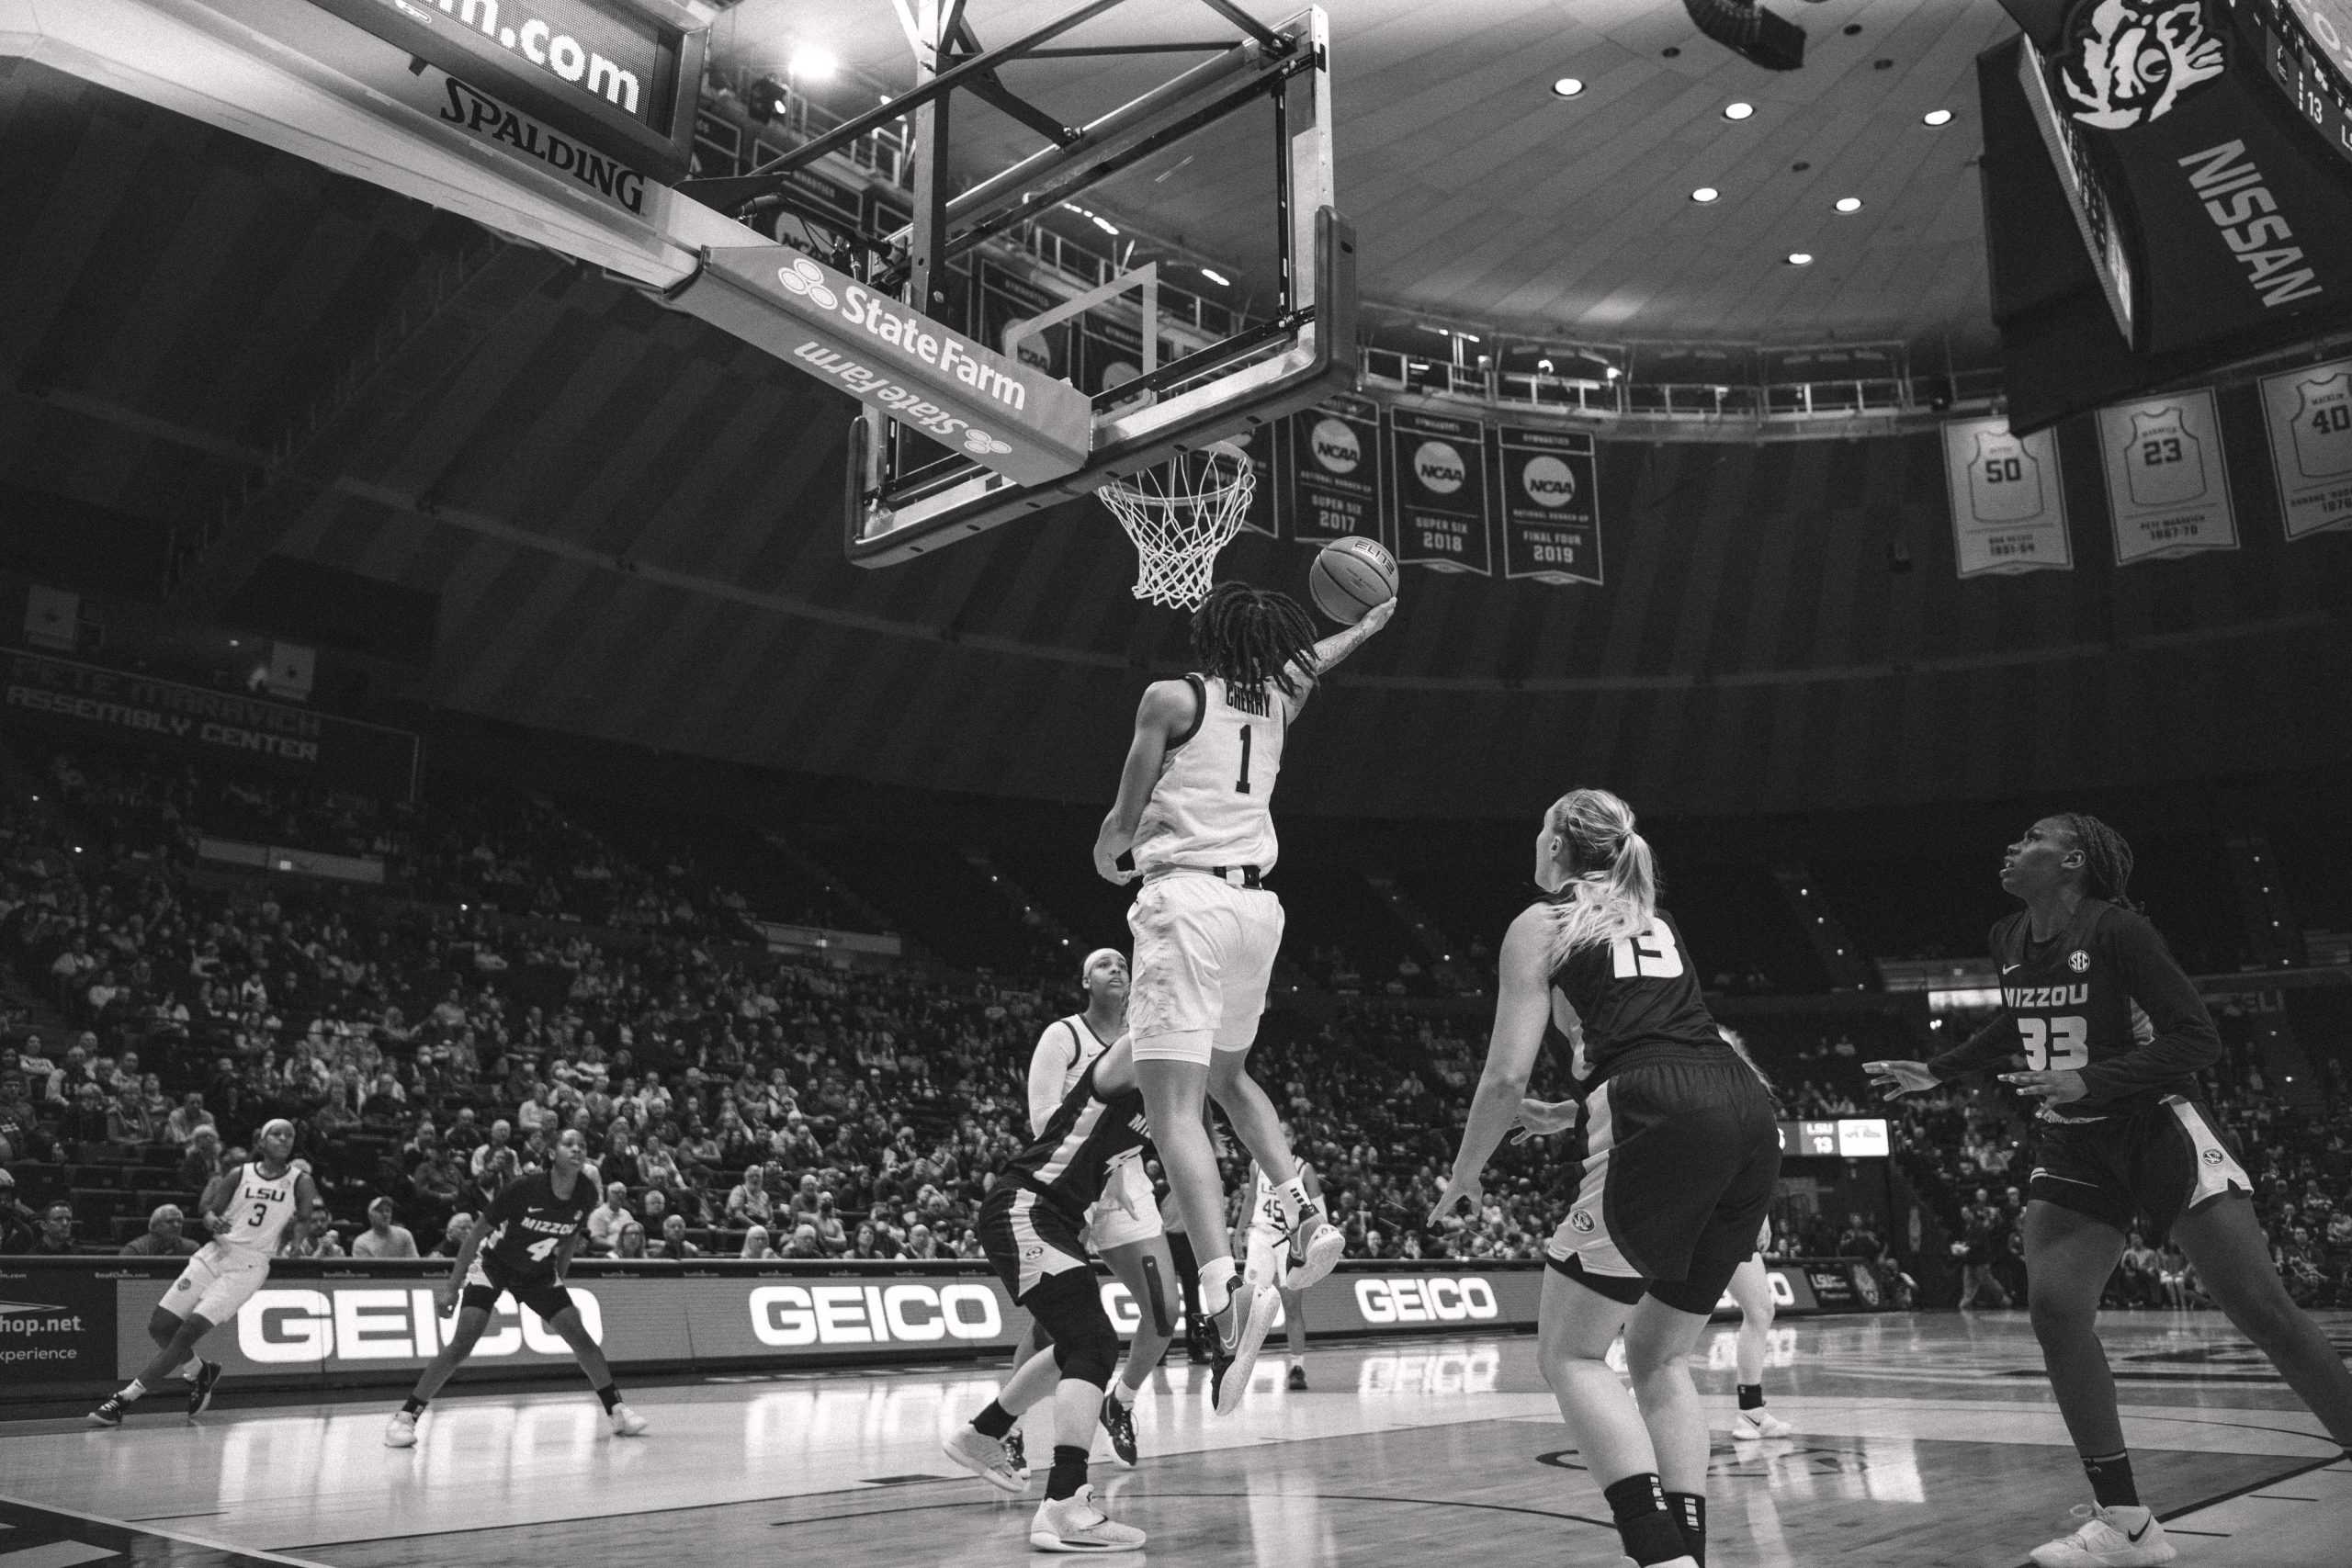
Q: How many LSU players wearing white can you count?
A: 4